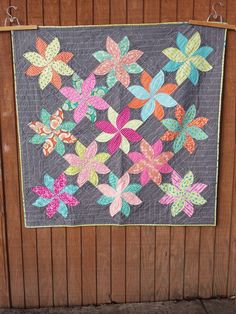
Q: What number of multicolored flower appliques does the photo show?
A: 13